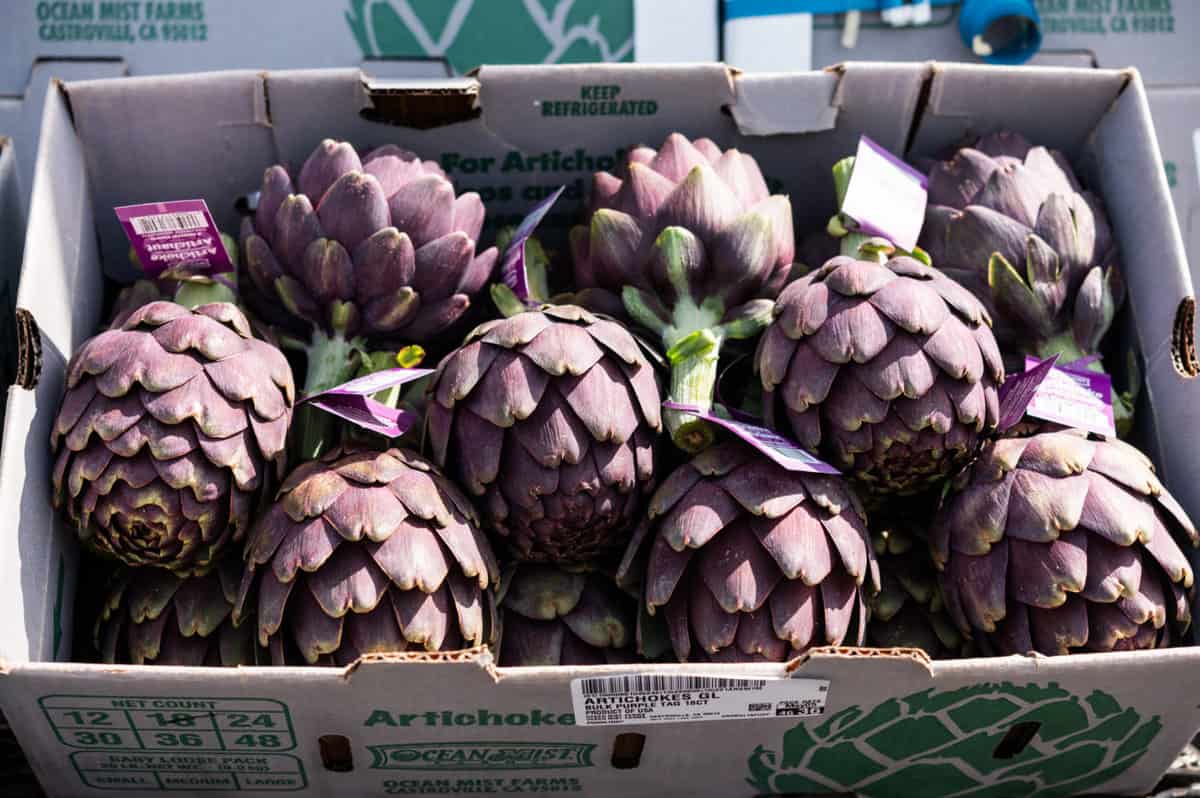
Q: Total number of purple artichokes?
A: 12